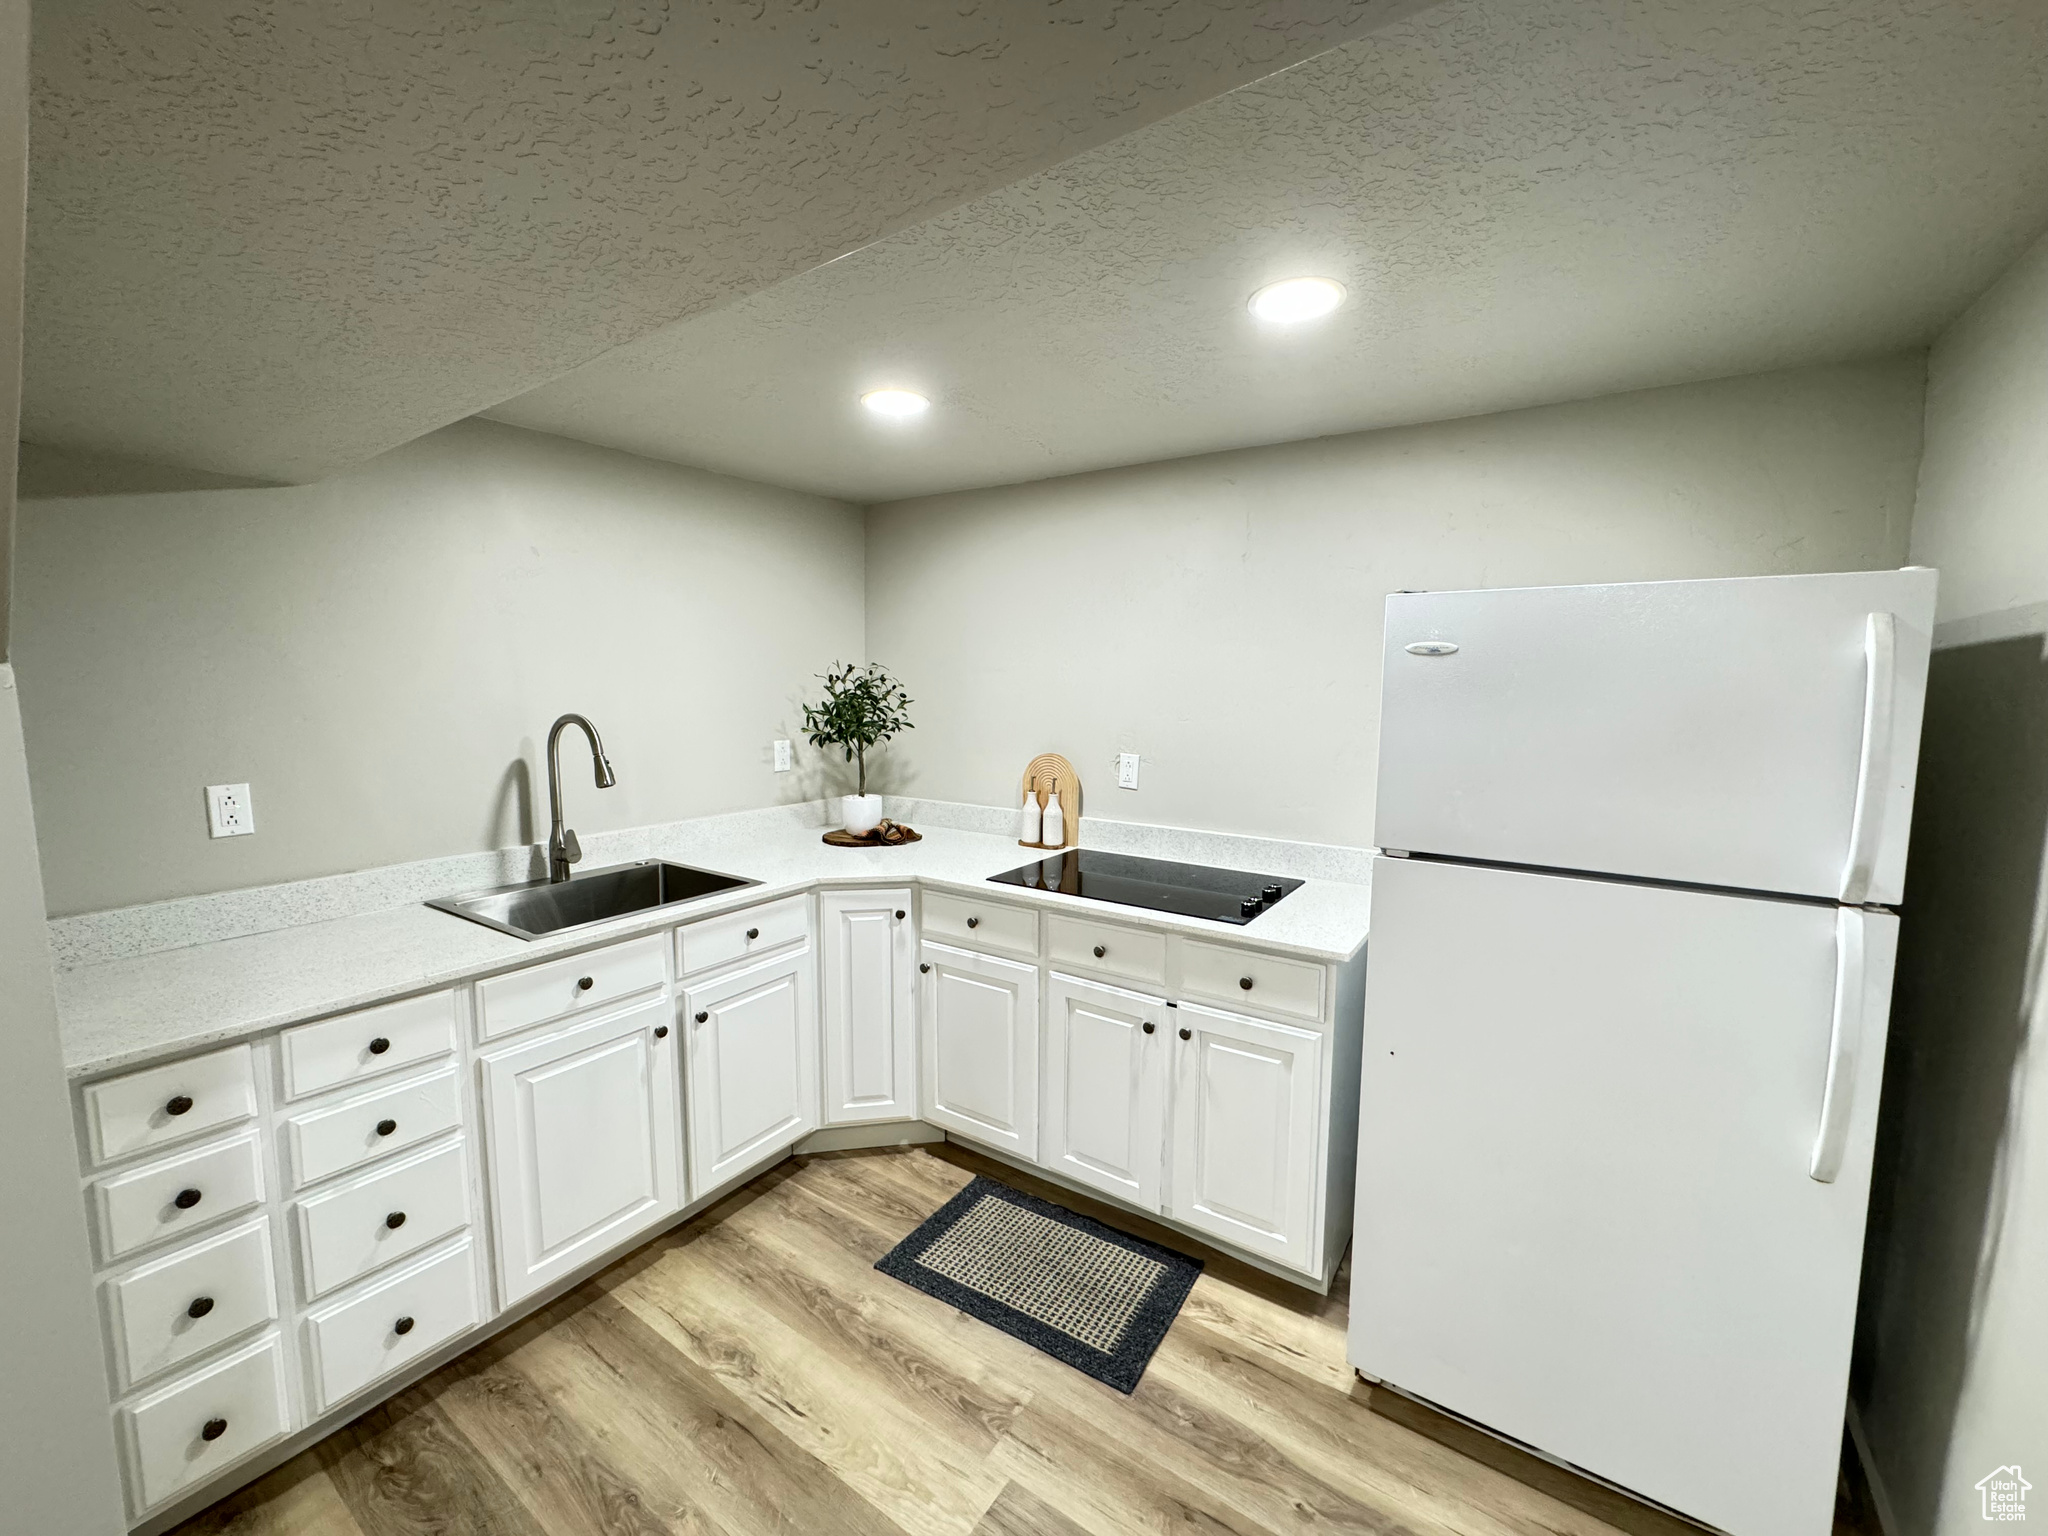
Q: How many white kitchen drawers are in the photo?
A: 13